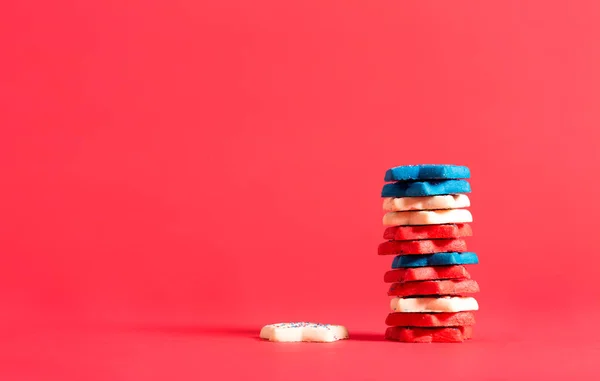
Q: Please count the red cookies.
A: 6